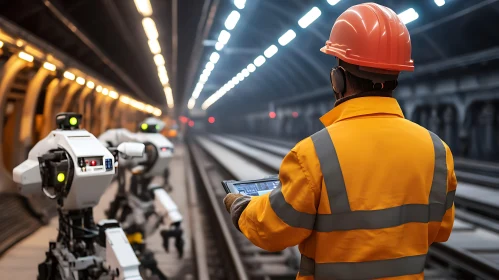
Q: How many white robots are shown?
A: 2